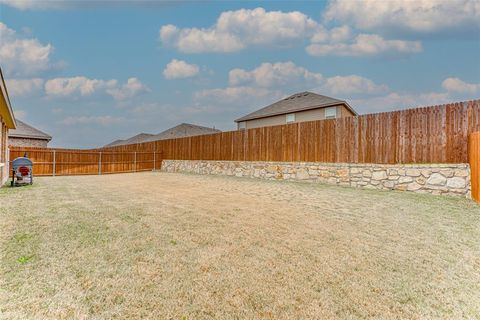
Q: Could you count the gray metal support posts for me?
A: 4